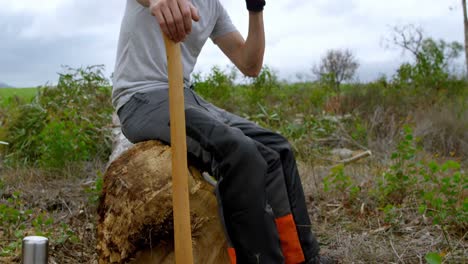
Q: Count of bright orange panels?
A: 2